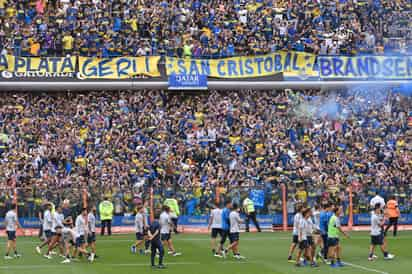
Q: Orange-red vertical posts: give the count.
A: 6